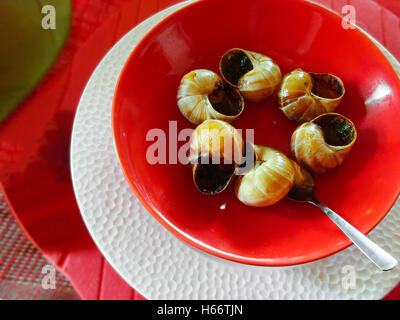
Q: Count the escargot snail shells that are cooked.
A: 6